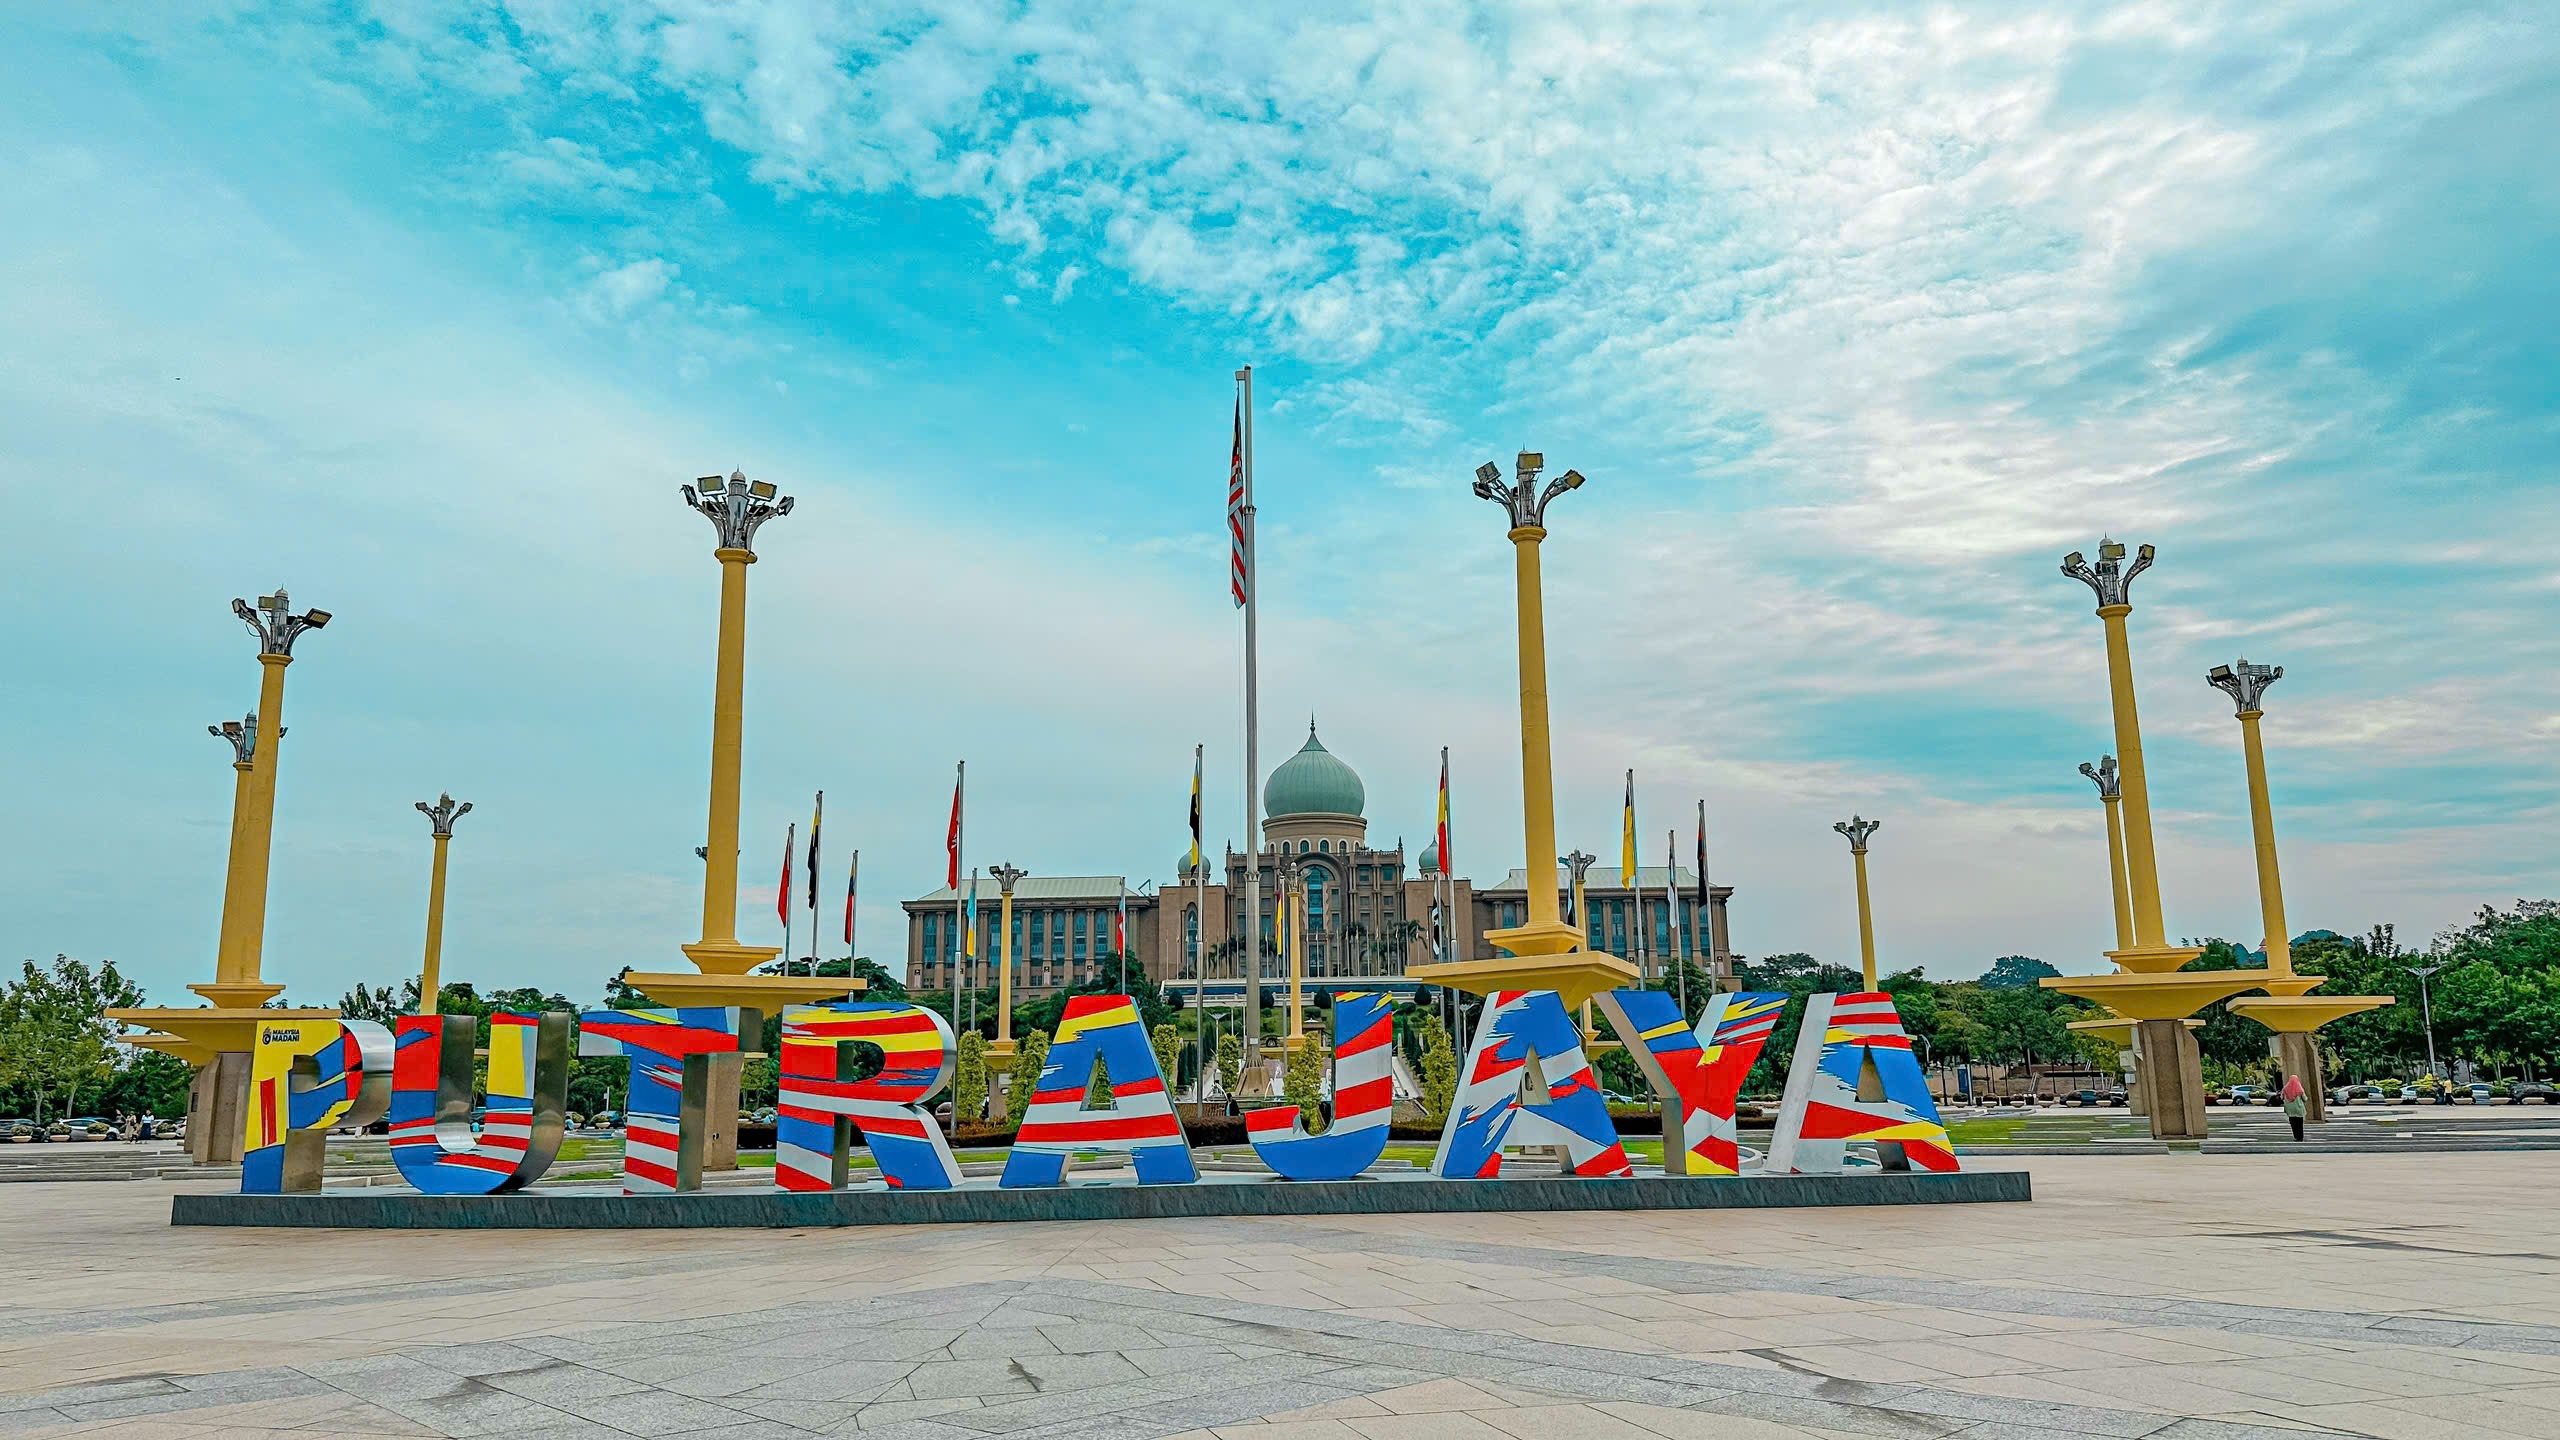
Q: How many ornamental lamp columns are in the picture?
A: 13